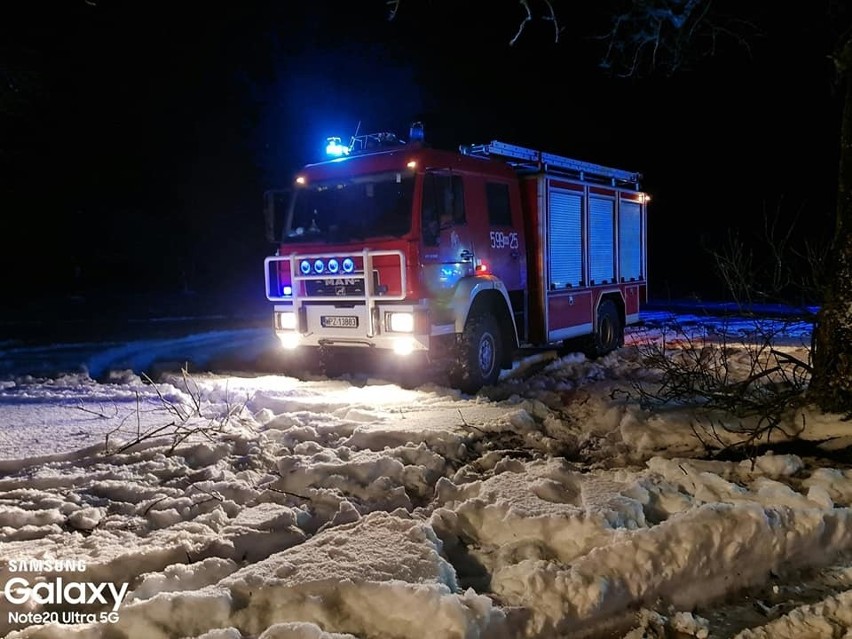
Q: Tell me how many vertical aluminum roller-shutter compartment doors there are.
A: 3